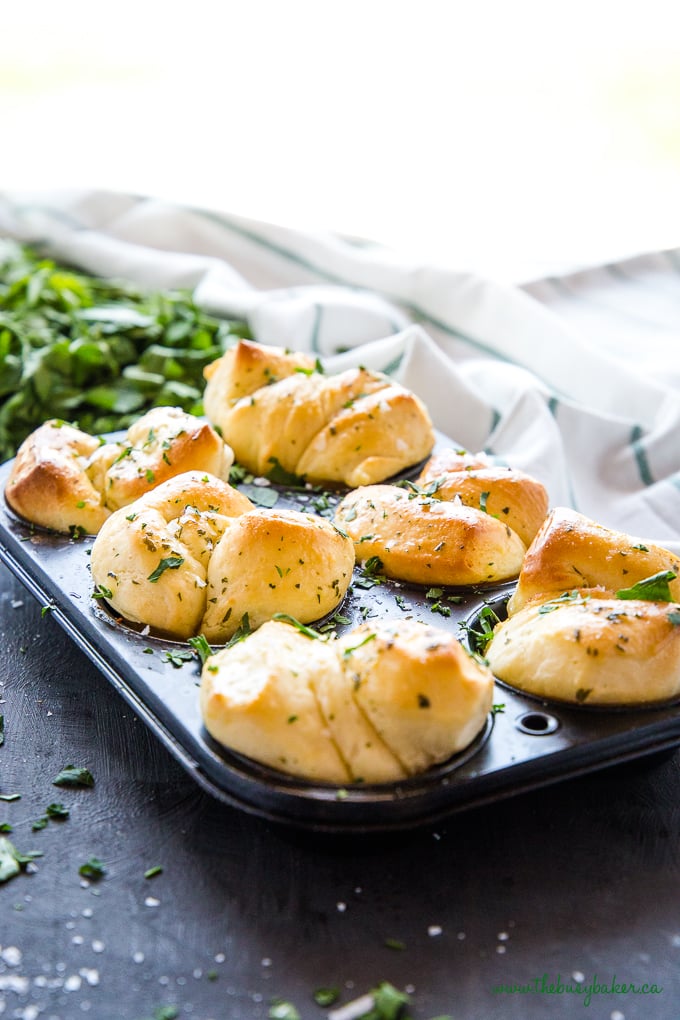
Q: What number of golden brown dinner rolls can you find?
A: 6